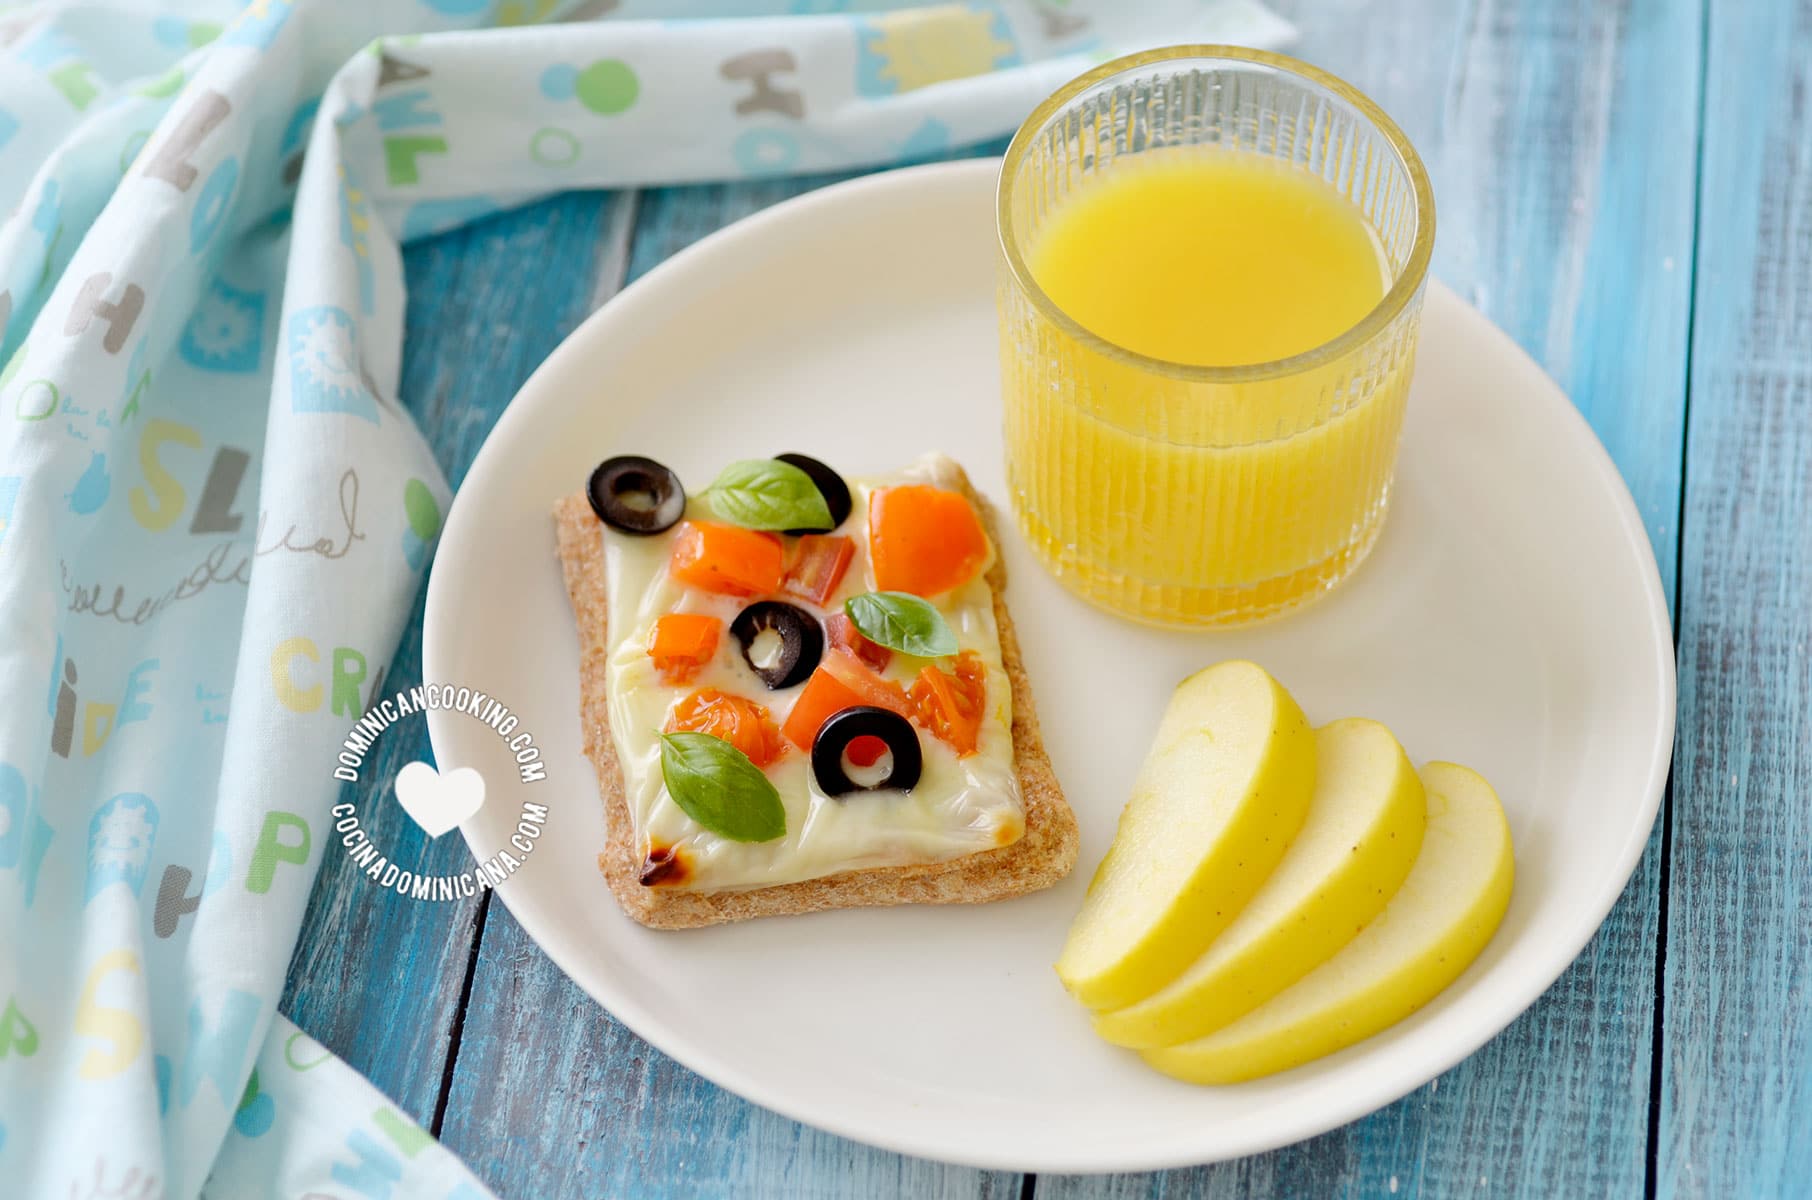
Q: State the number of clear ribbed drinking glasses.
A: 1